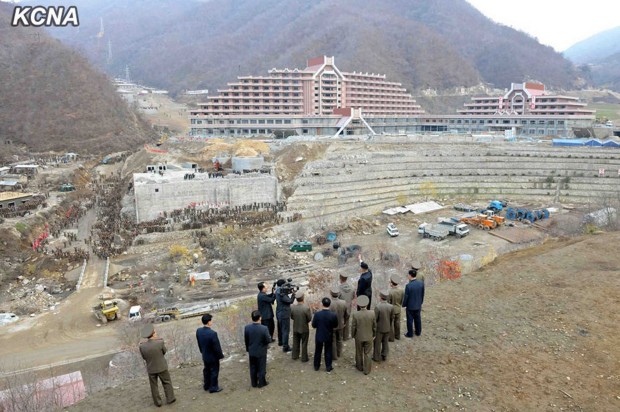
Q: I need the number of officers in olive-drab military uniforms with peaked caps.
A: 8